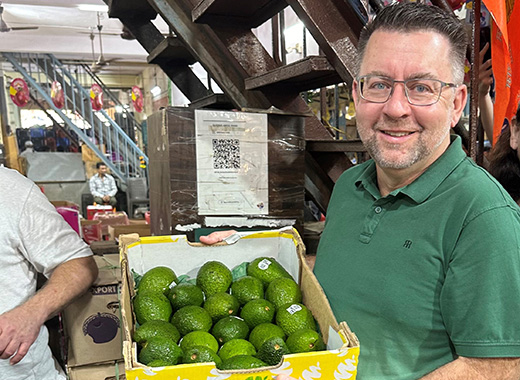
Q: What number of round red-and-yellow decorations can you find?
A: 4